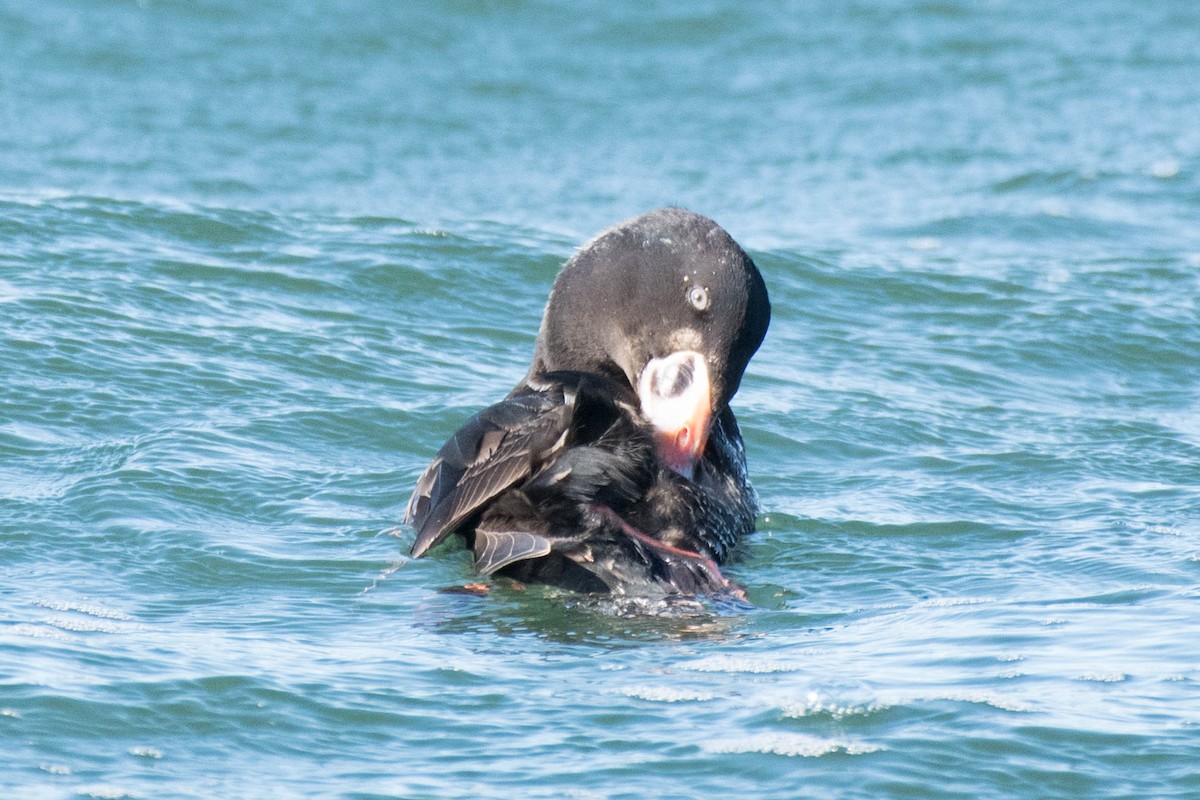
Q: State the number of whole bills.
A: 1